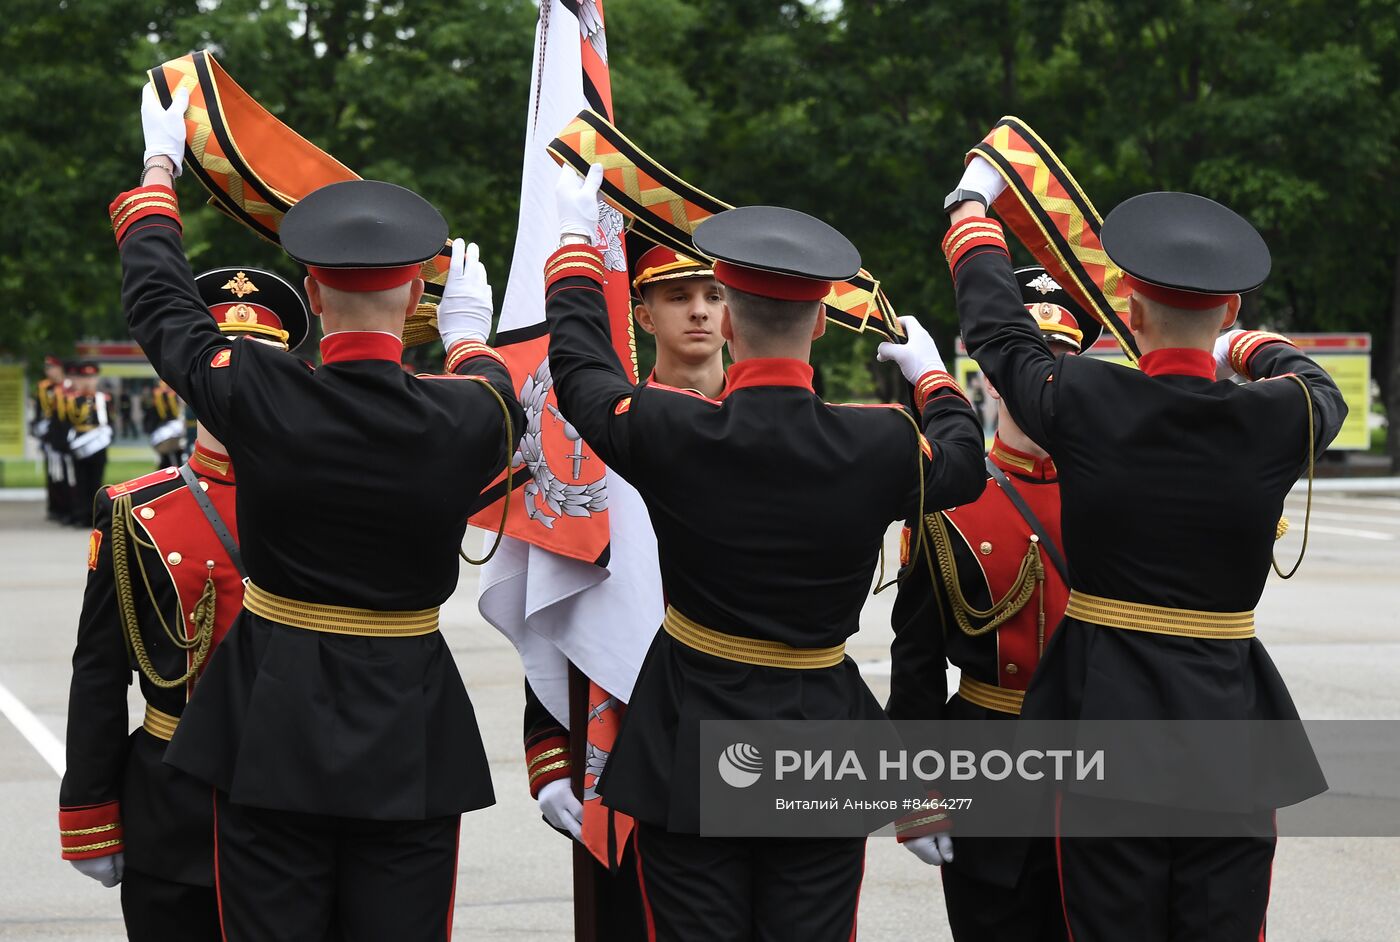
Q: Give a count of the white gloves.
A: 9